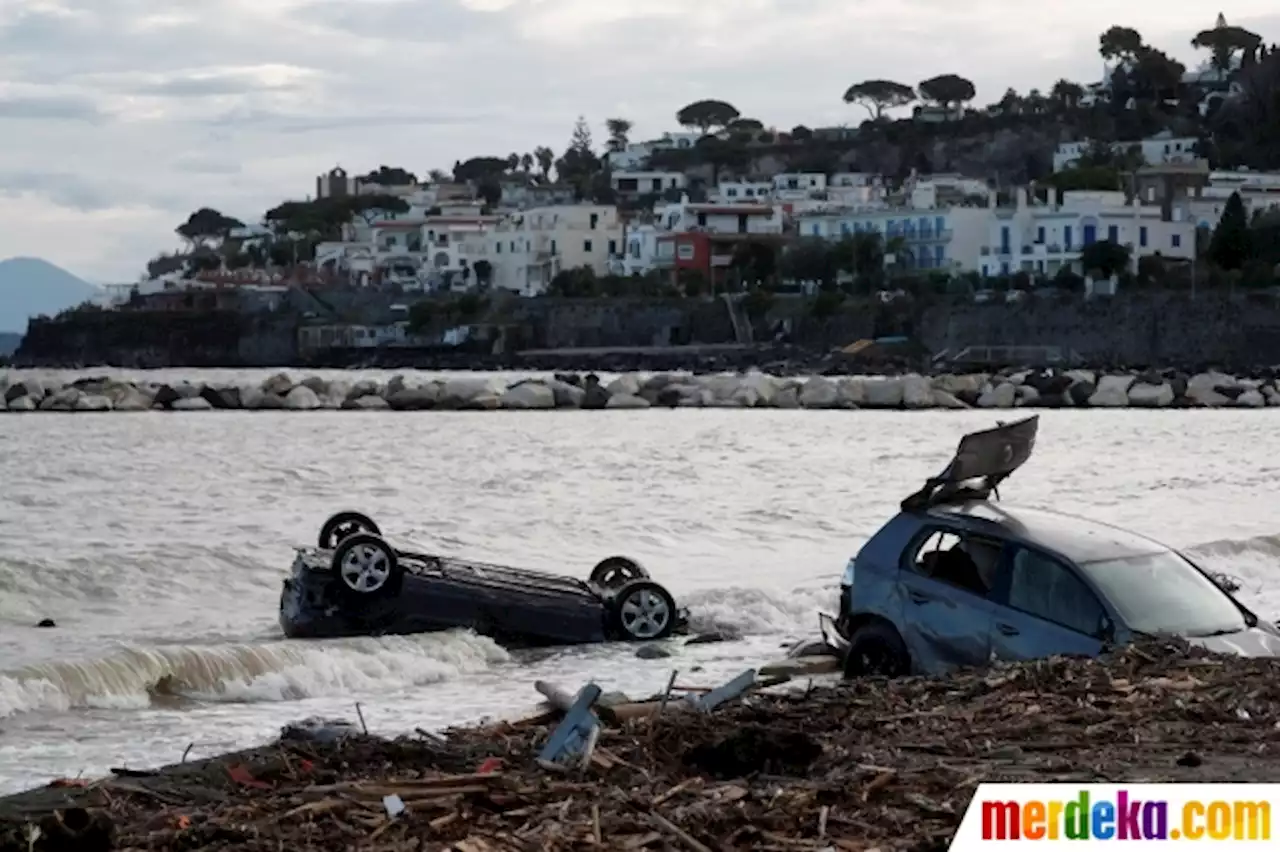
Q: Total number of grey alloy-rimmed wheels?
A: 2